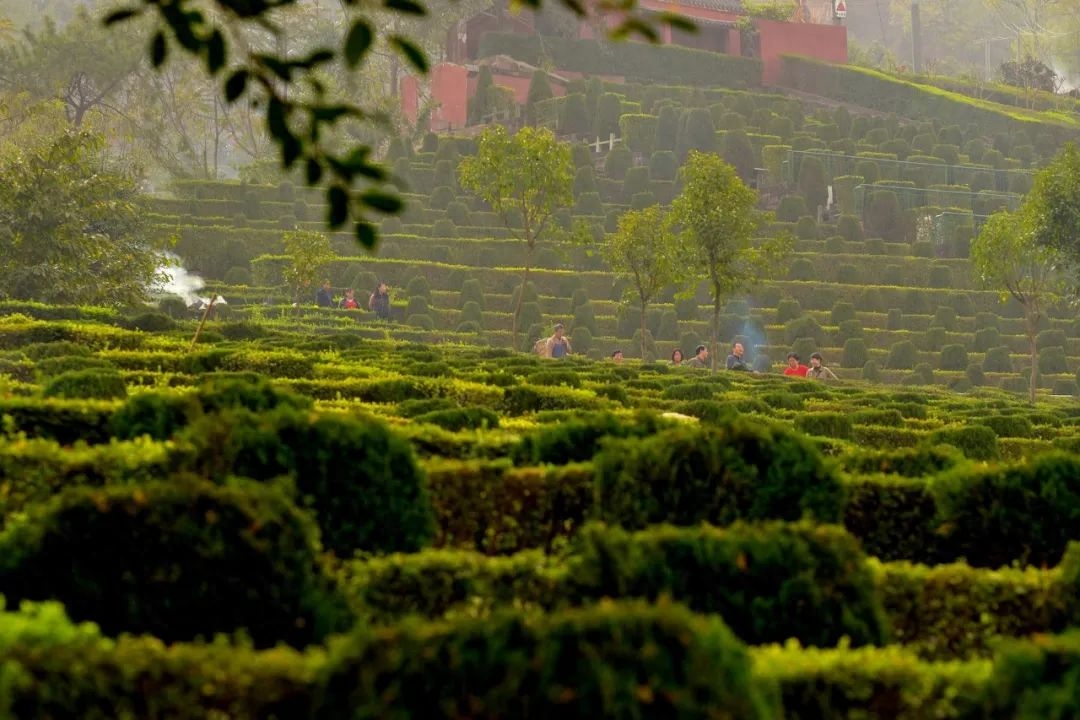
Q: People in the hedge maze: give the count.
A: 10